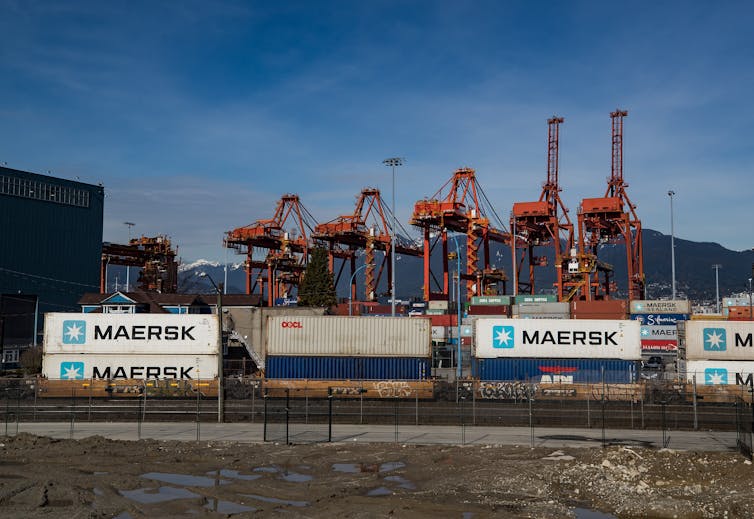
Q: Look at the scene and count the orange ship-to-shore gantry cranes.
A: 5